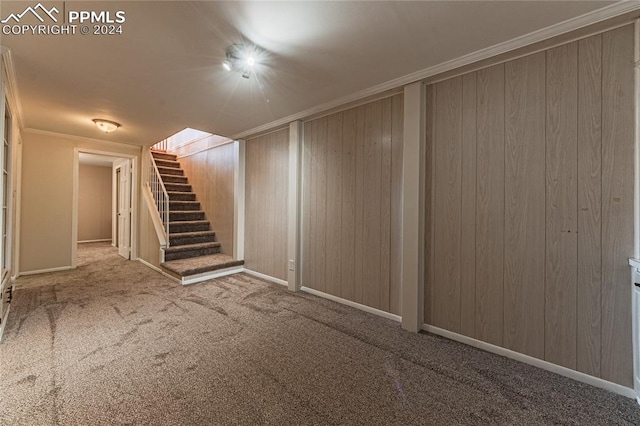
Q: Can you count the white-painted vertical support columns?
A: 3